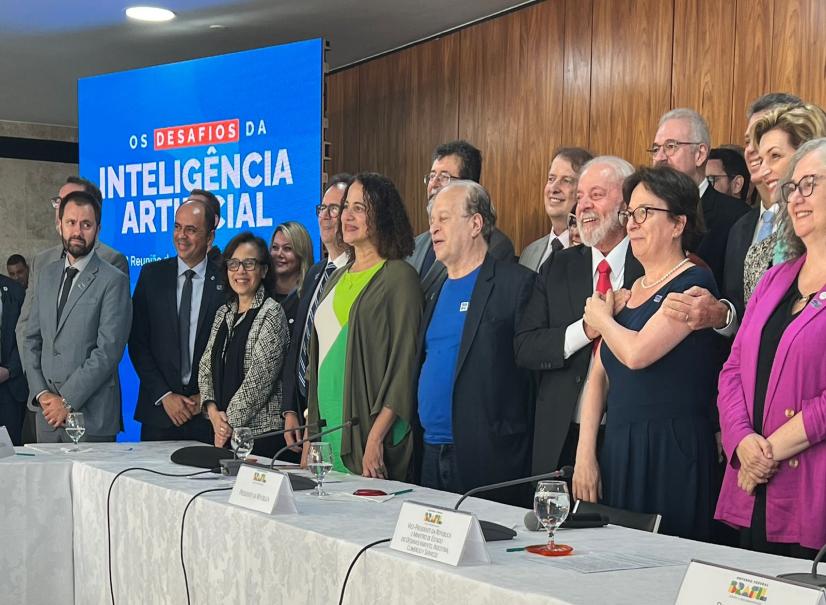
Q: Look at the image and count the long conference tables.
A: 1